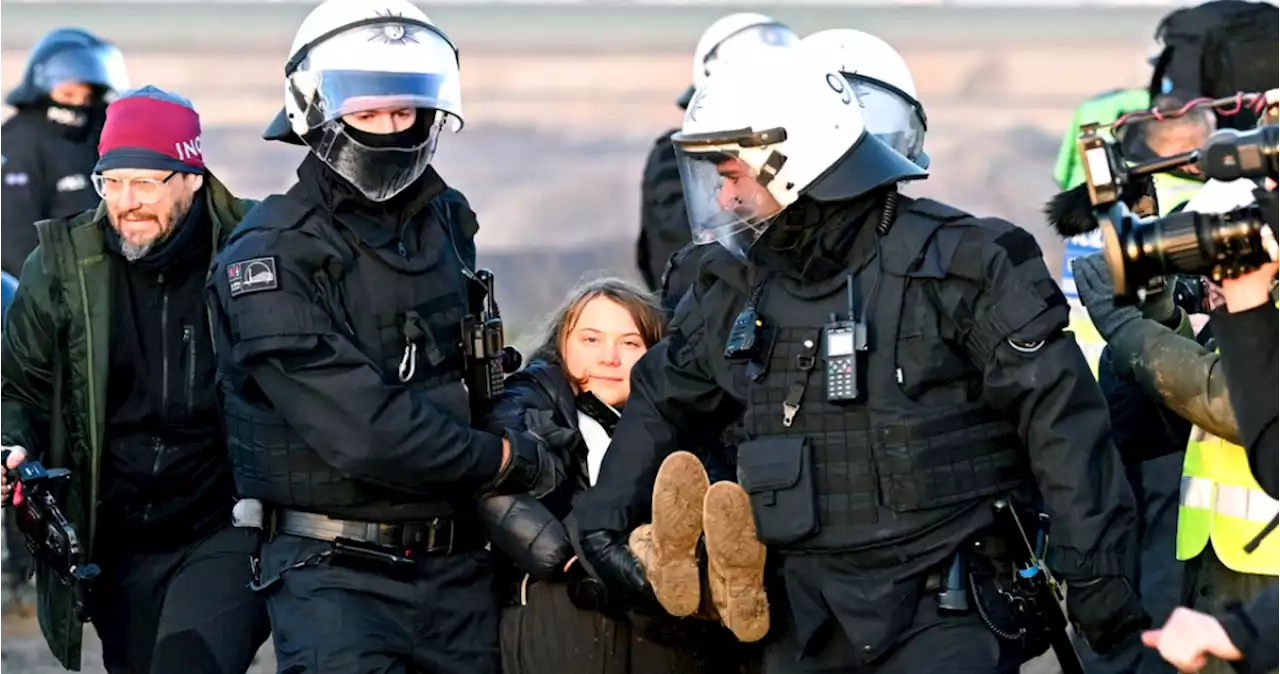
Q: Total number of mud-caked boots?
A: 2